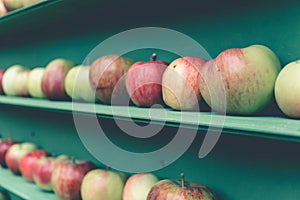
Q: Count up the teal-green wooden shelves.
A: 3